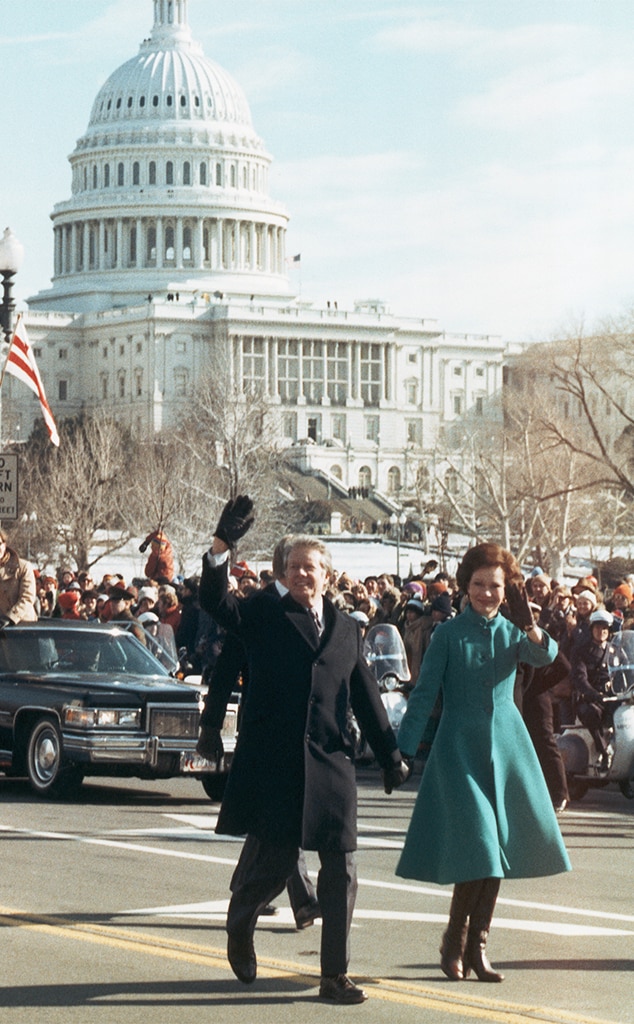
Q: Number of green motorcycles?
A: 0